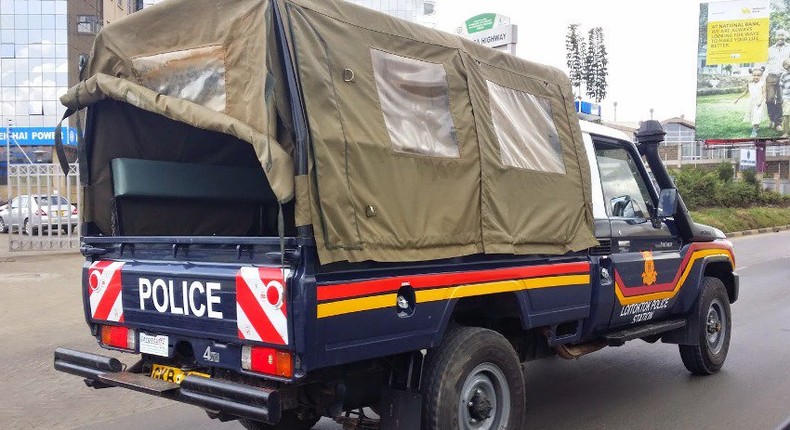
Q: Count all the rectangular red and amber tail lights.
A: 2